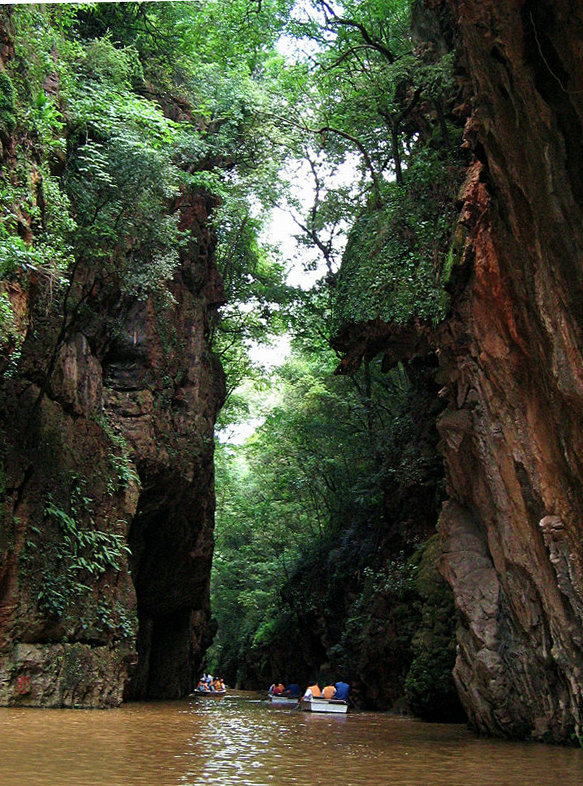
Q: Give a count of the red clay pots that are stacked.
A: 0